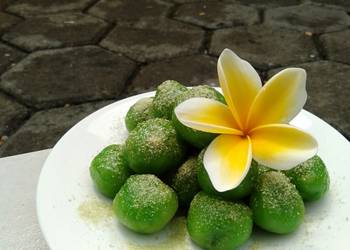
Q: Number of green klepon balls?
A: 11